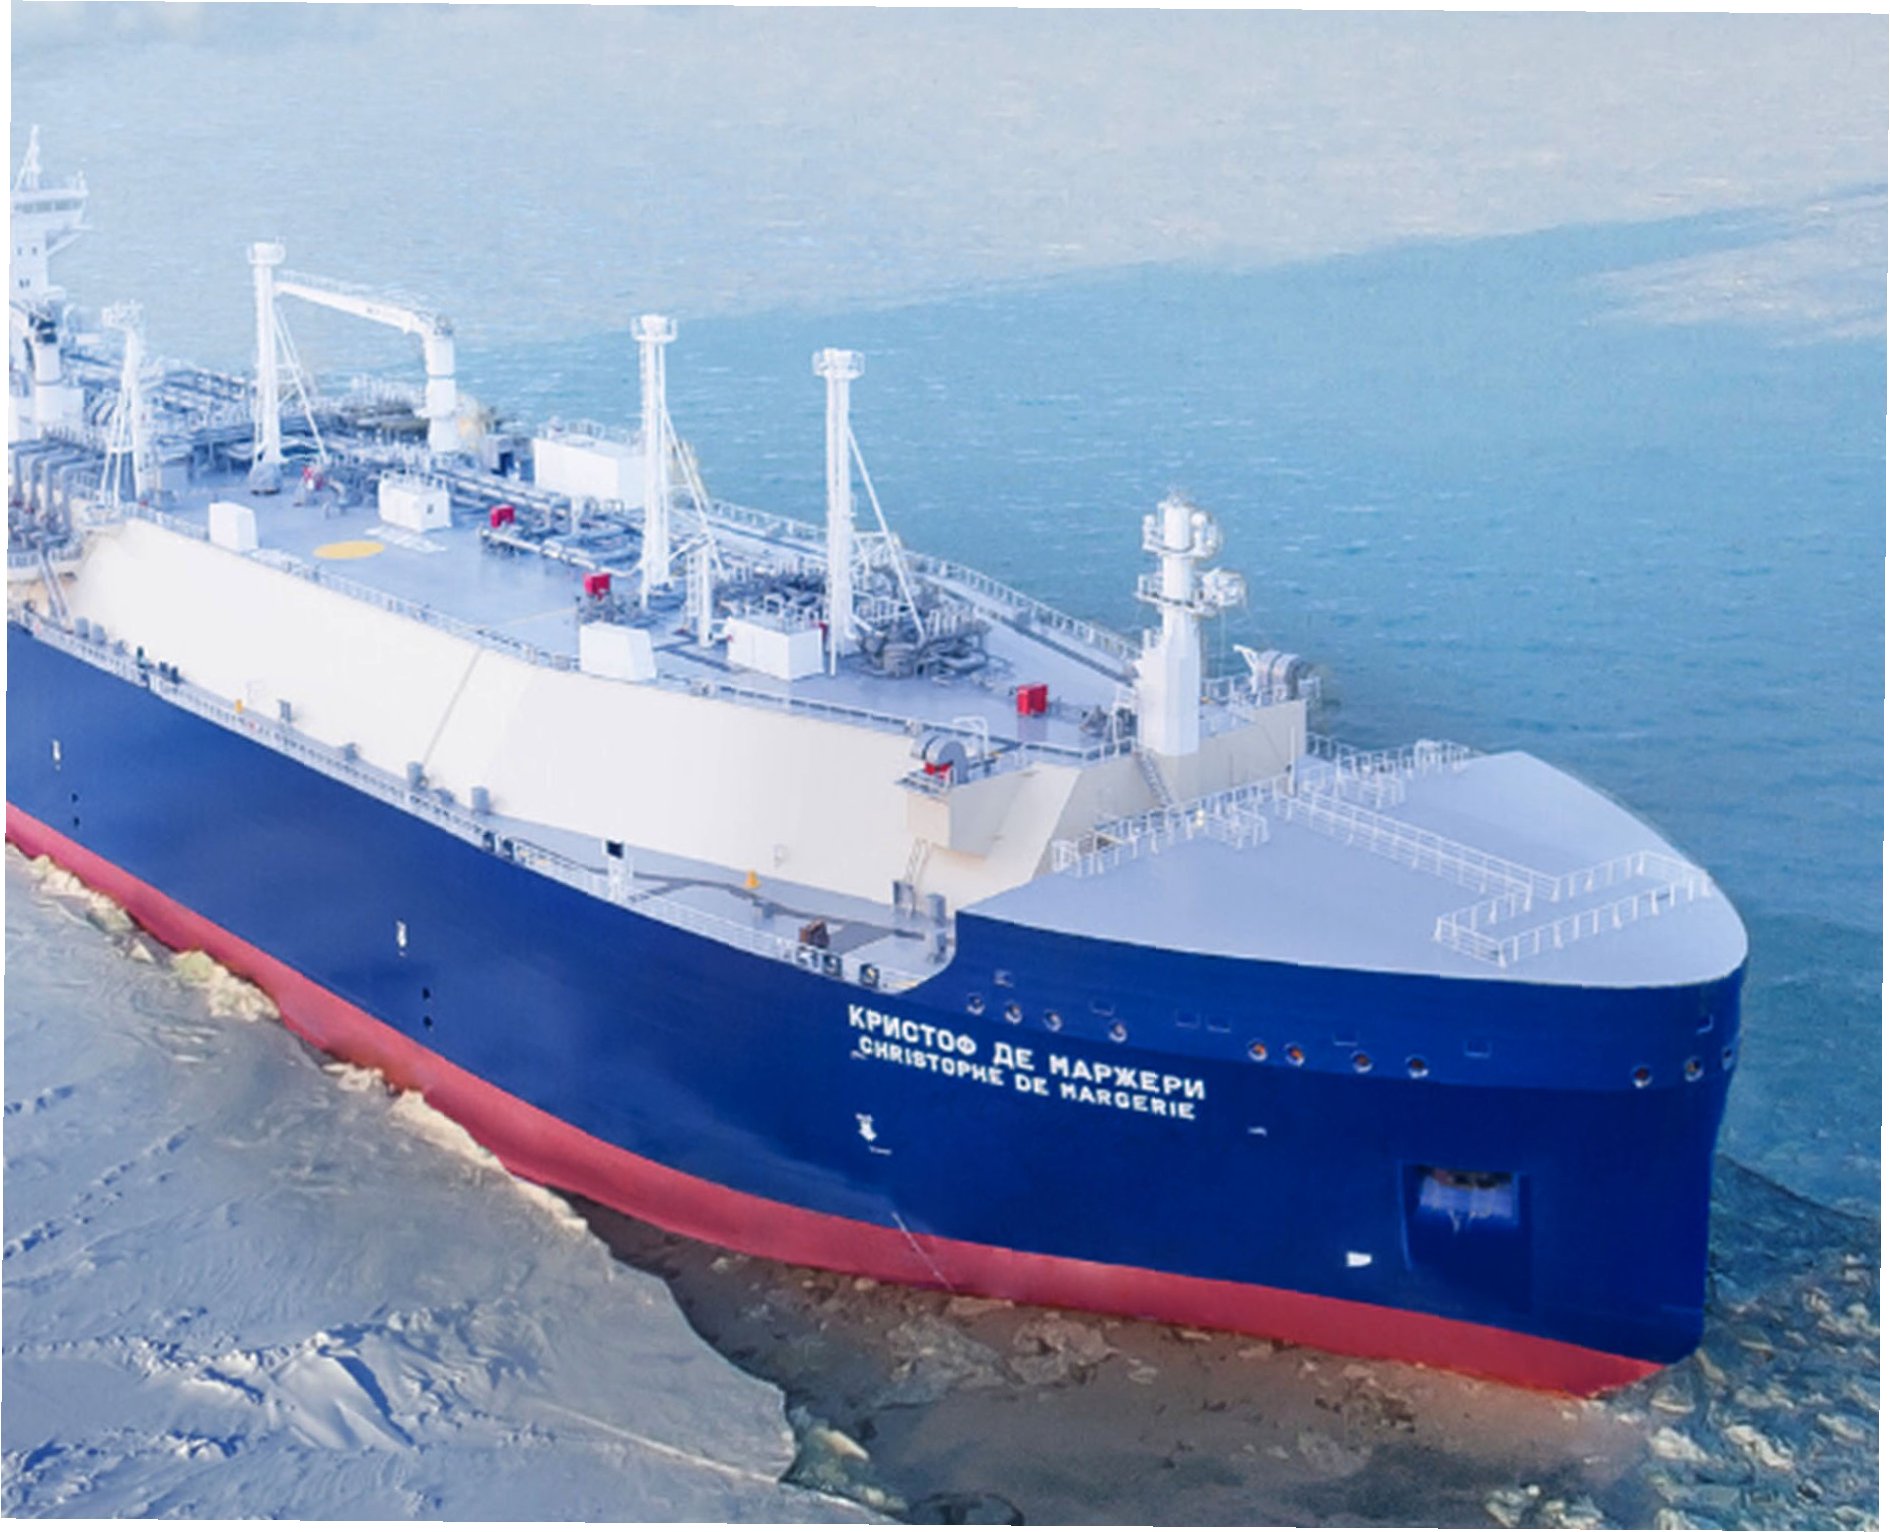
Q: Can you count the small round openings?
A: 11